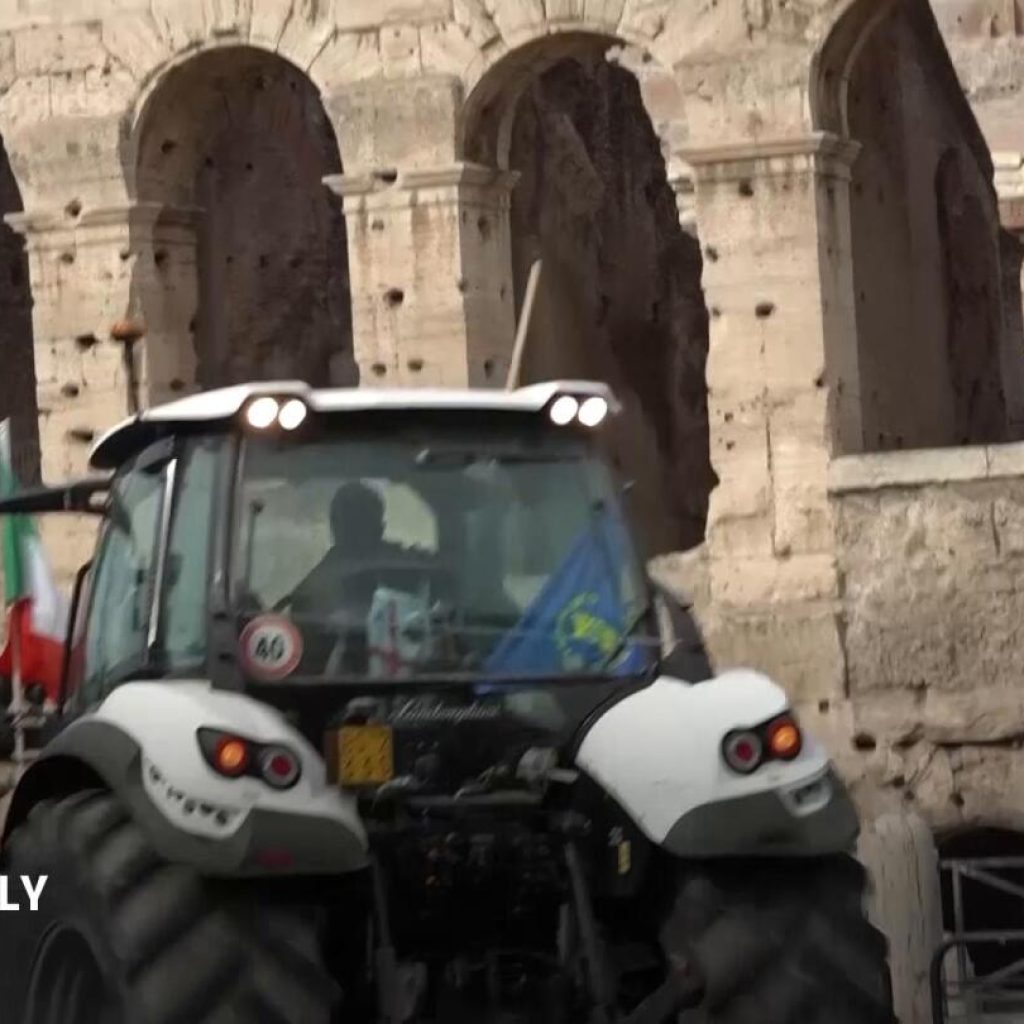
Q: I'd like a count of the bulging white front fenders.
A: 2